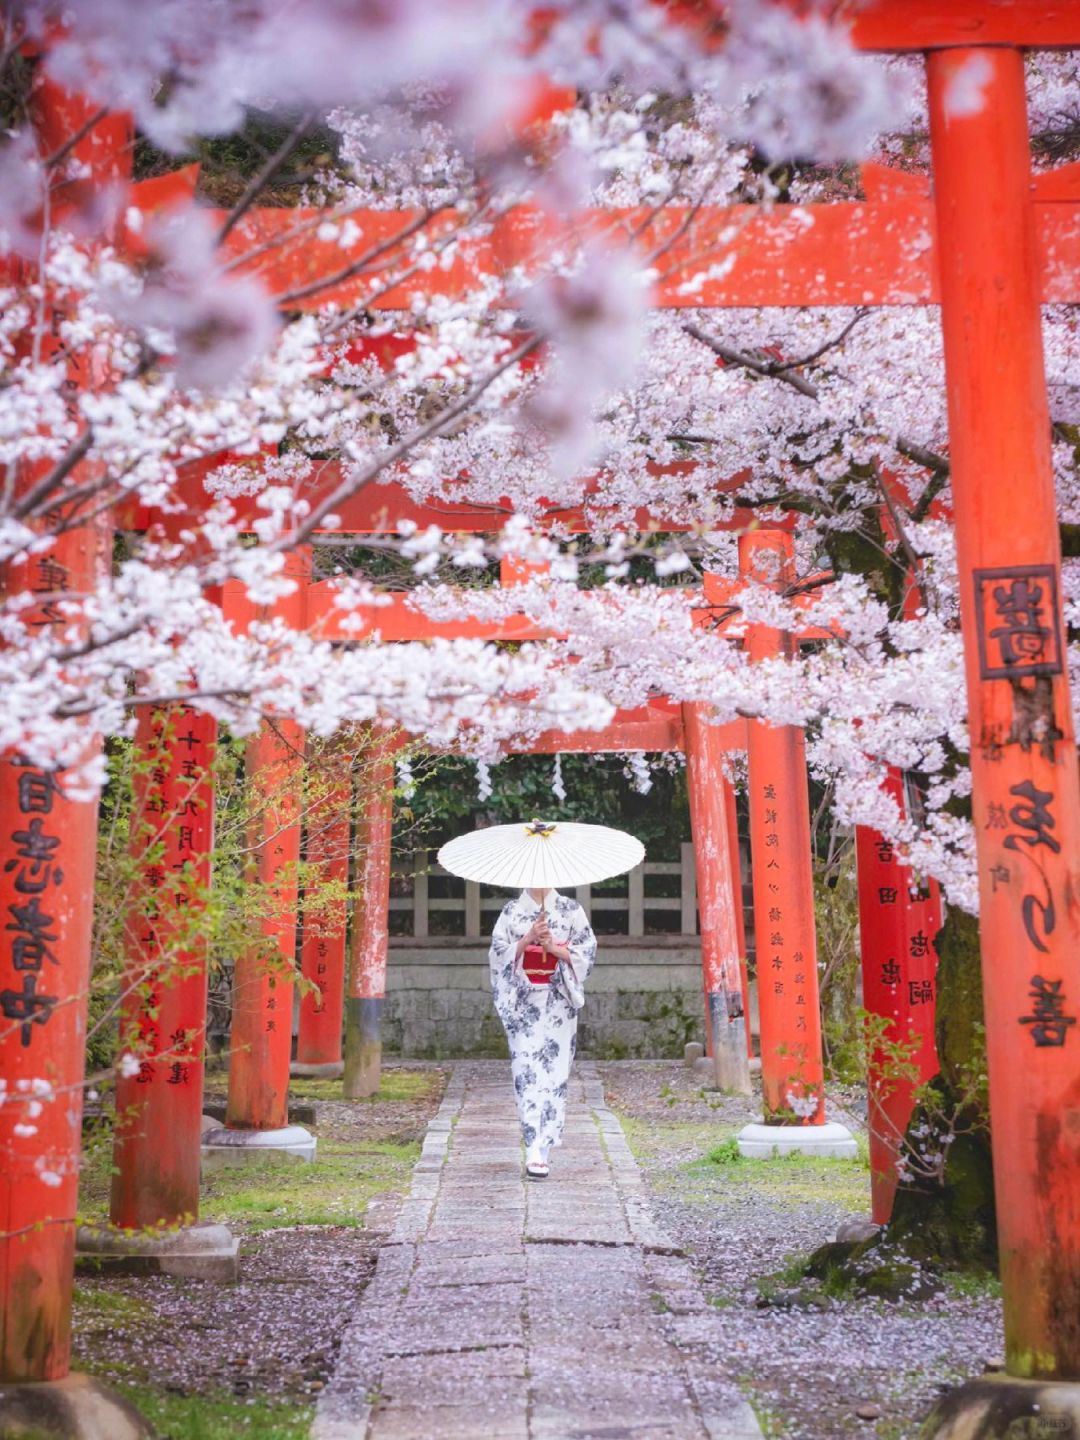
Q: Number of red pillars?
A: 10